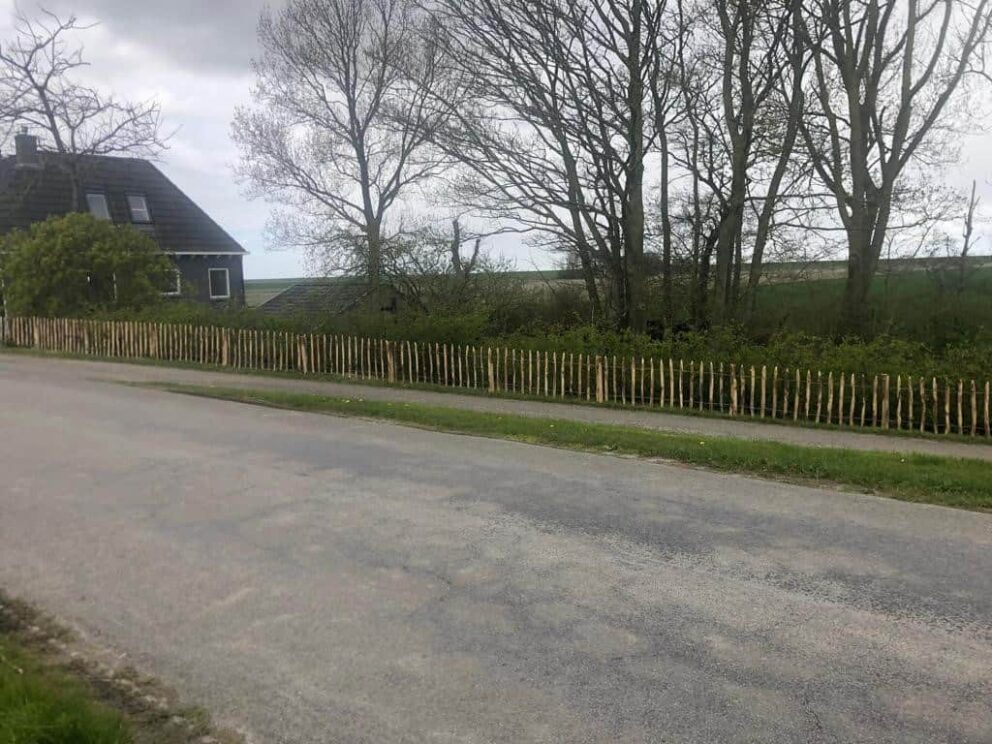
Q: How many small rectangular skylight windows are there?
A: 2